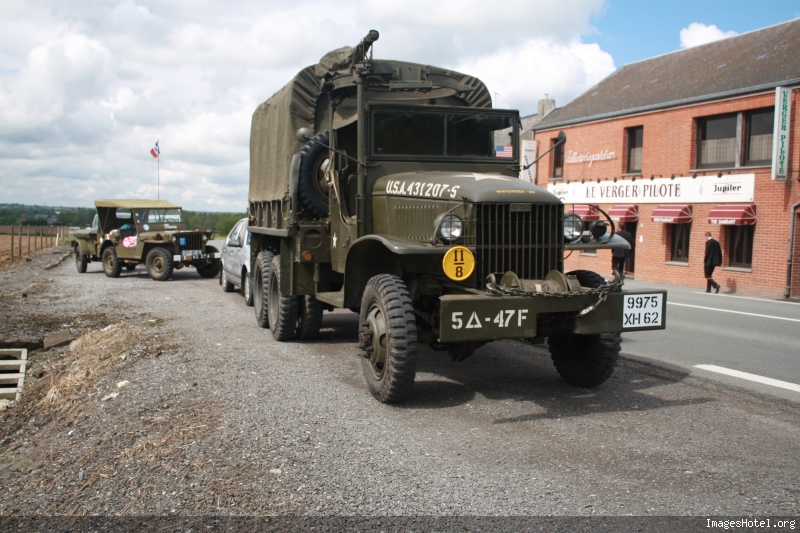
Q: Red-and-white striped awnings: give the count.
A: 4